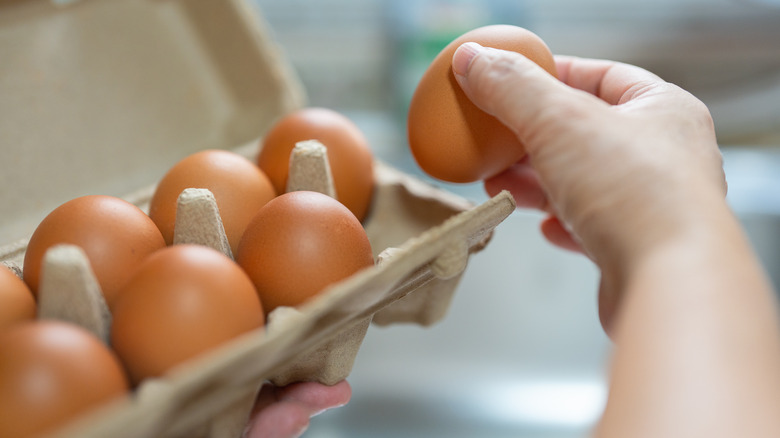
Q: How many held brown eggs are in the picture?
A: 1